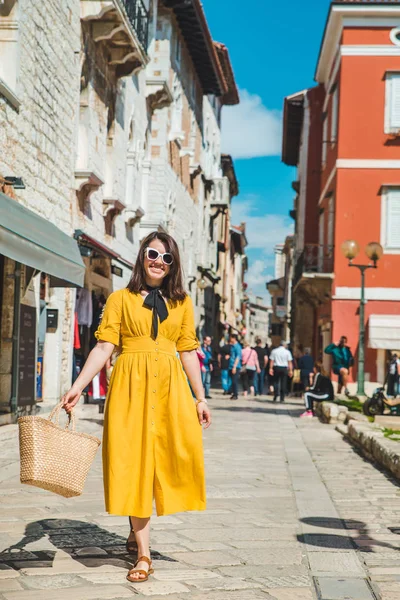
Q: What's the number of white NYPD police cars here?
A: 0